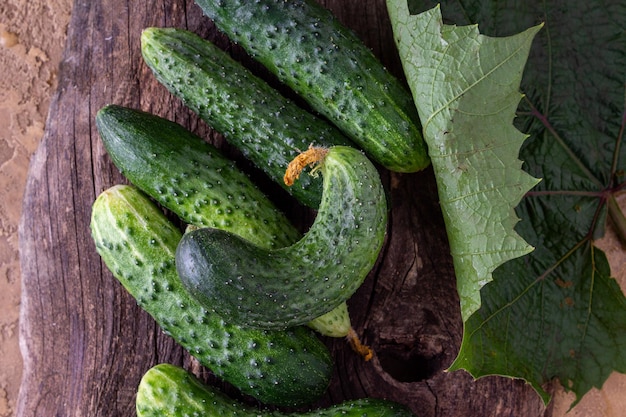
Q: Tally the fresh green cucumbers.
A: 6